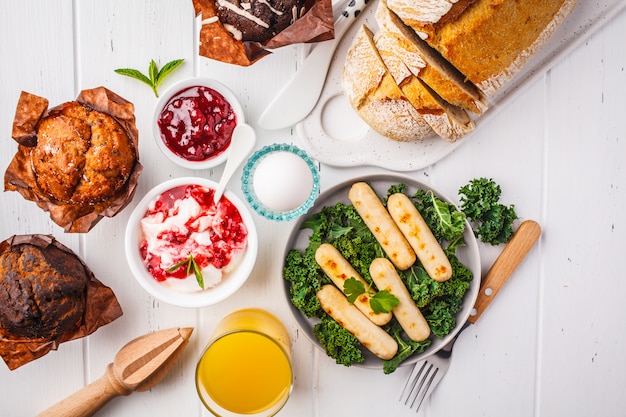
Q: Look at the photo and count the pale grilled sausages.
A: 5